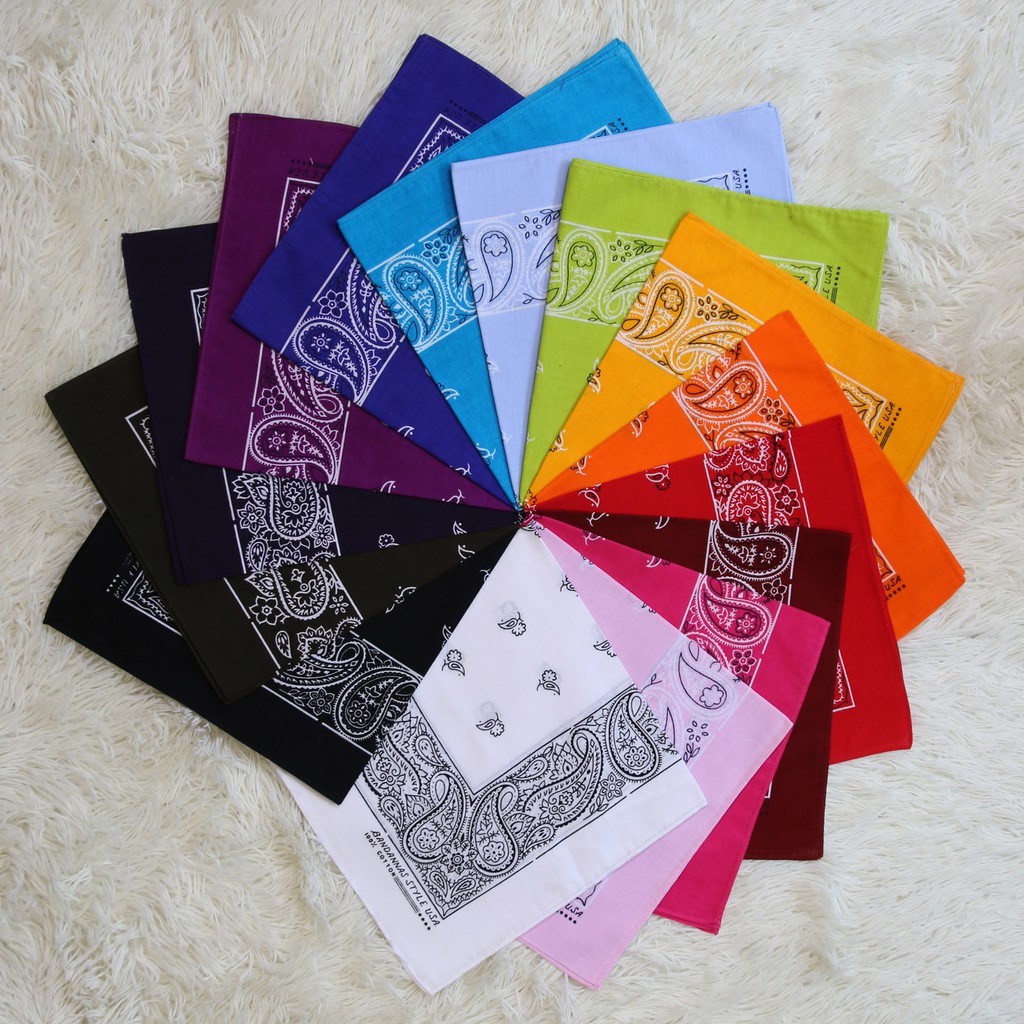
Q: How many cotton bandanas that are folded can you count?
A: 15